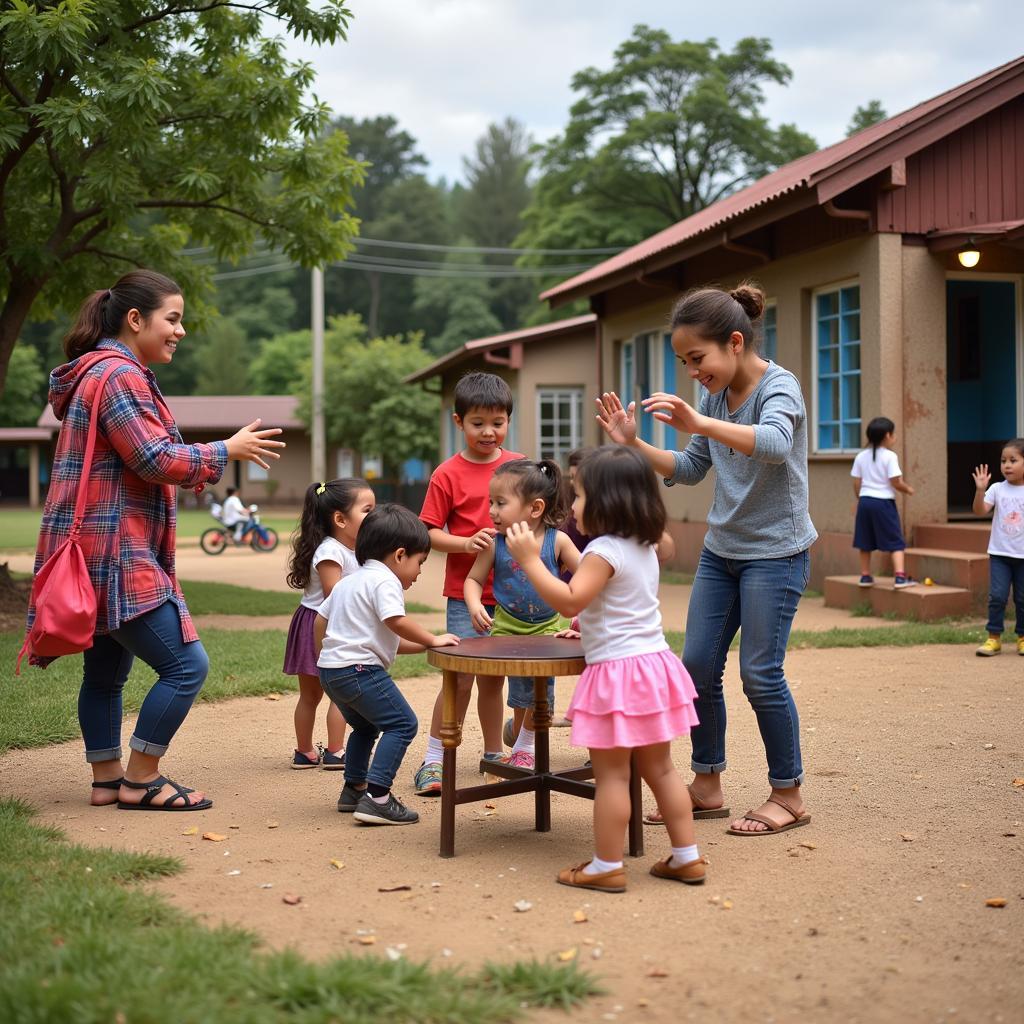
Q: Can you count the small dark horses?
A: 0